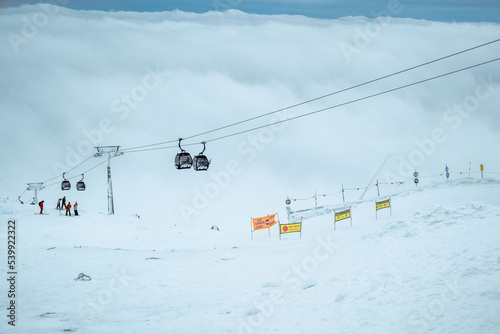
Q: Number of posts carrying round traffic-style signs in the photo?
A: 3